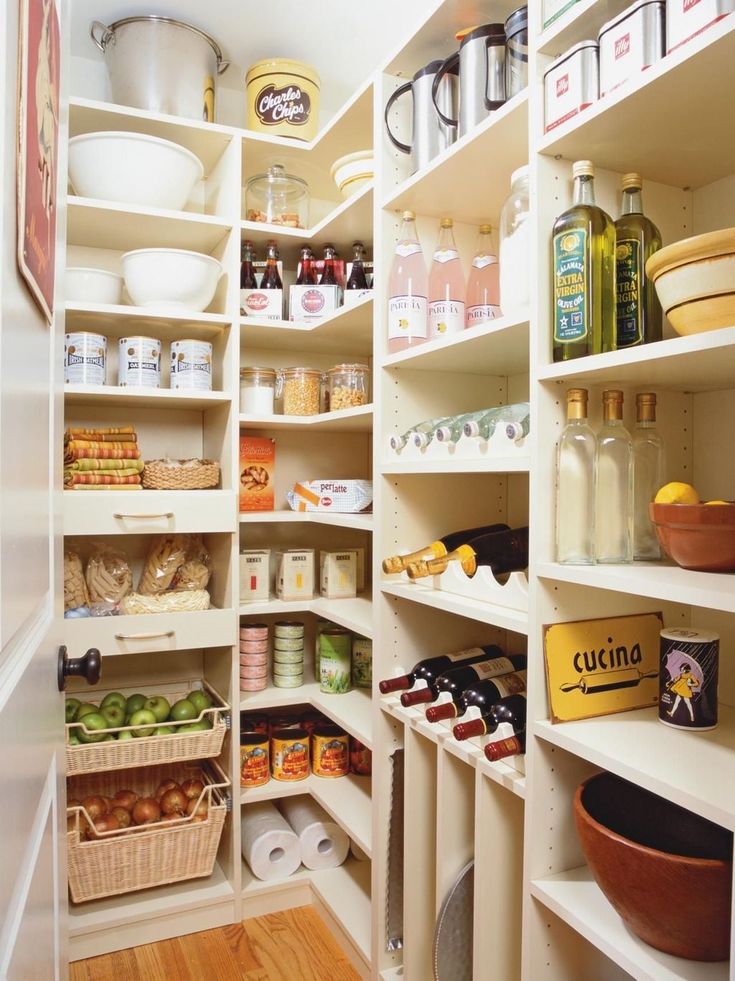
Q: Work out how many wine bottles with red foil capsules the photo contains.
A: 5